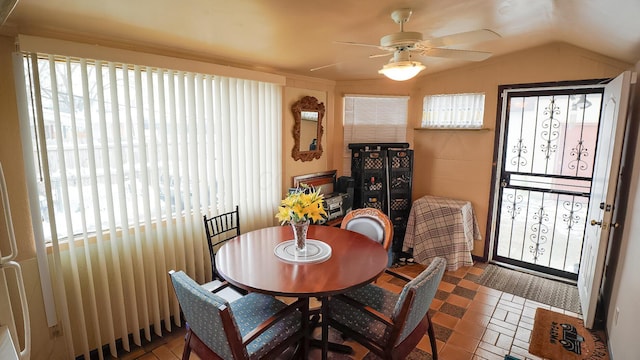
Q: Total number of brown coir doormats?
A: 1